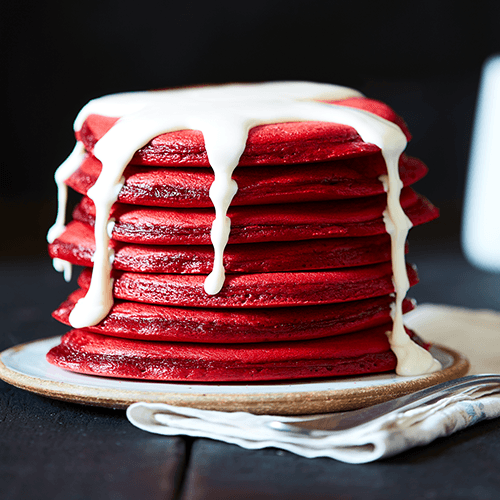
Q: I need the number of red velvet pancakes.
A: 7